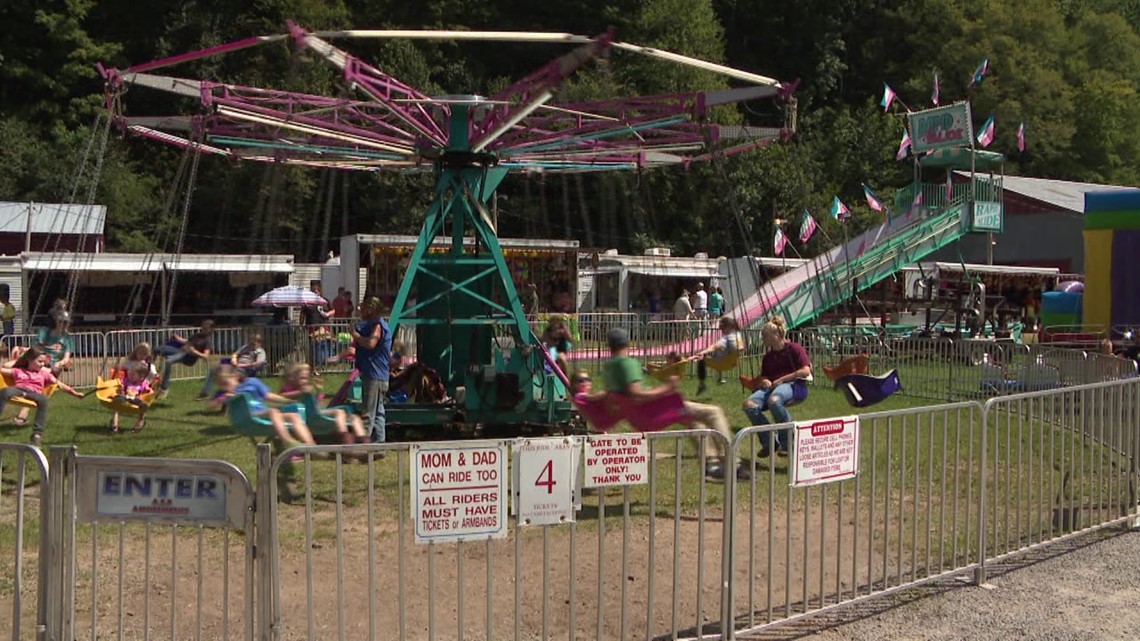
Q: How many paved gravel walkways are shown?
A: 1